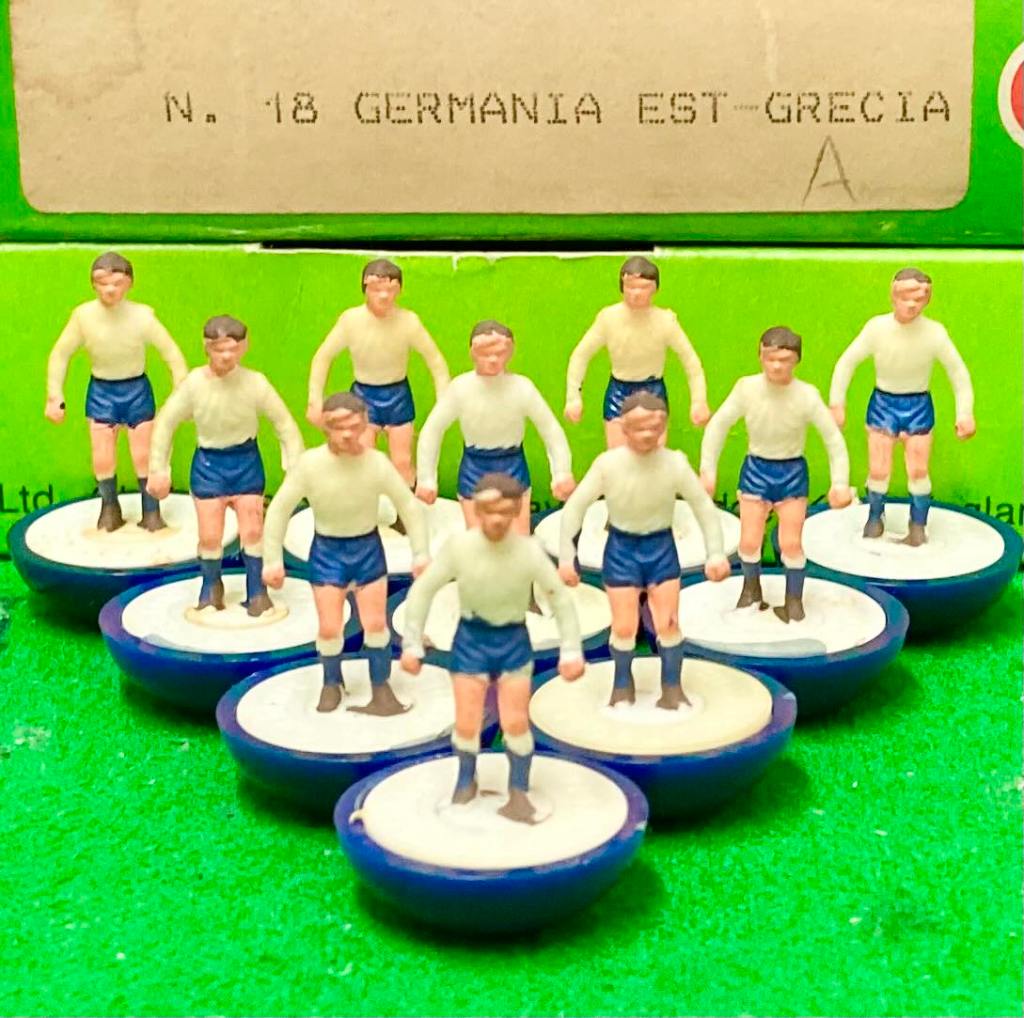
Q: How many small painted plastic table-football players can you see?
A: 10